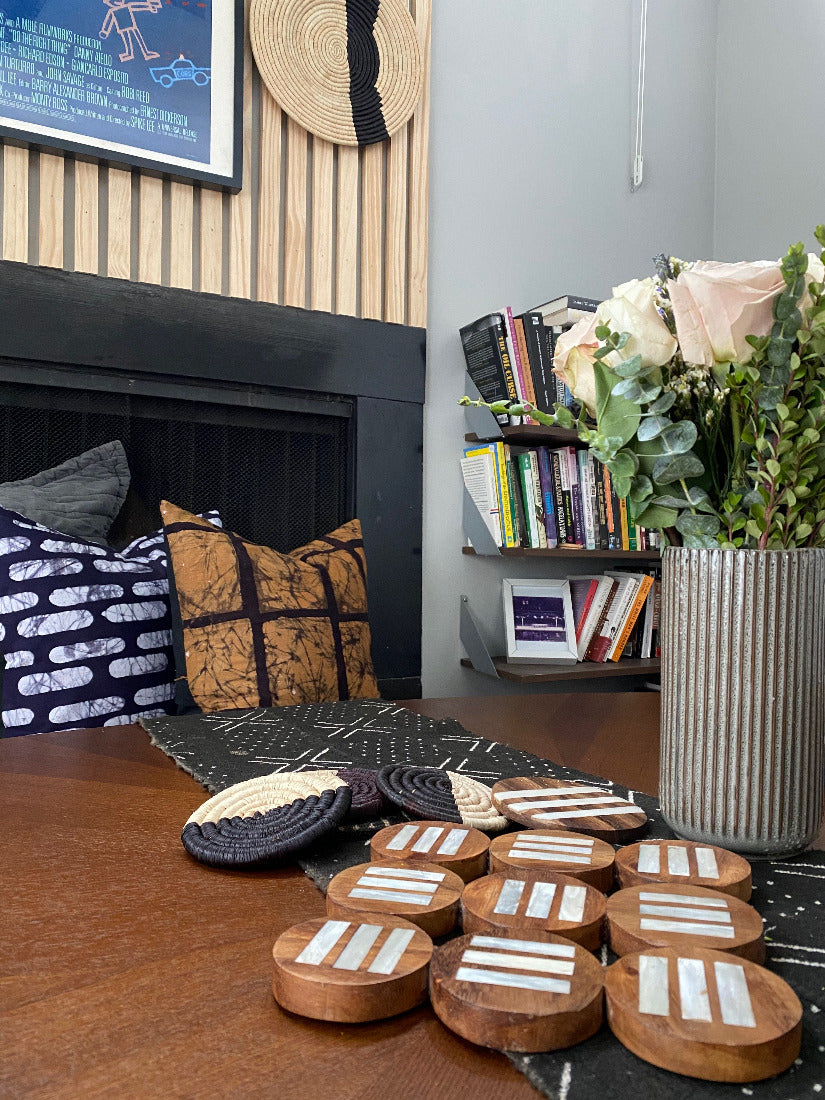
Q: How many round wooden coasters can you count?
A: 10